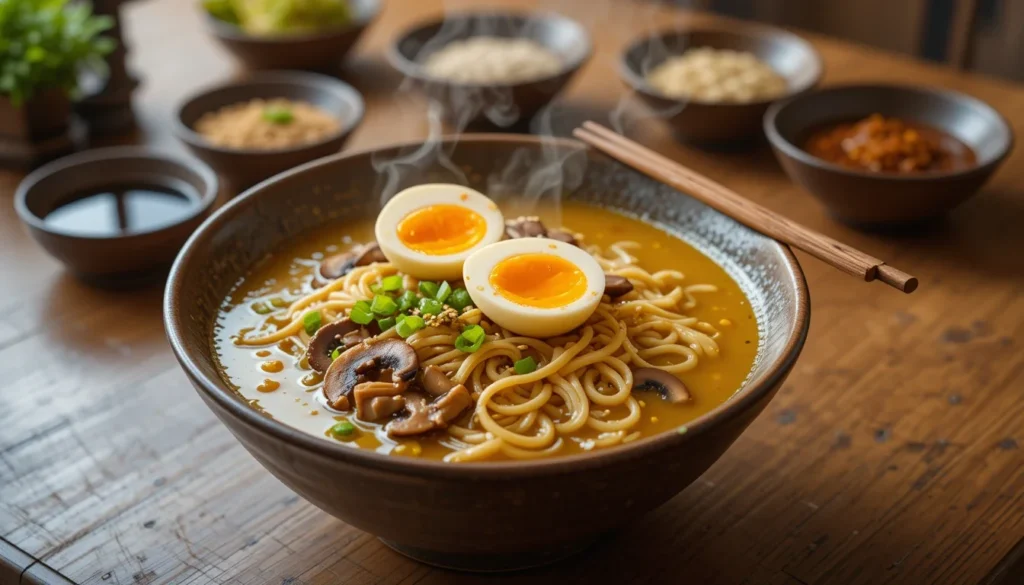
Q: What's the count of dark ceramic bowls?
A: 7